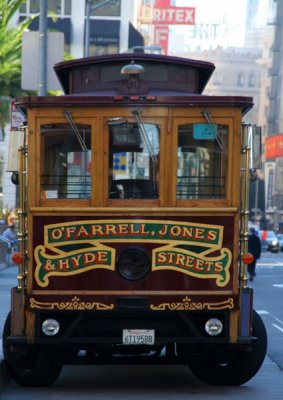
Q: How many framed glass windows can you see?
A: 3